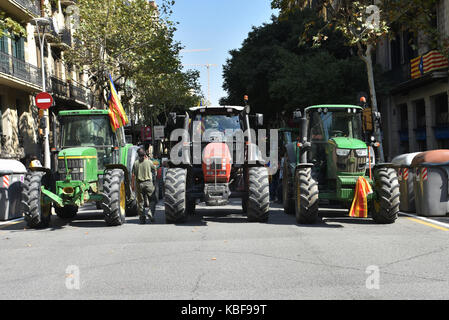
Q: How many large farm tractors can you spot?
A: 3